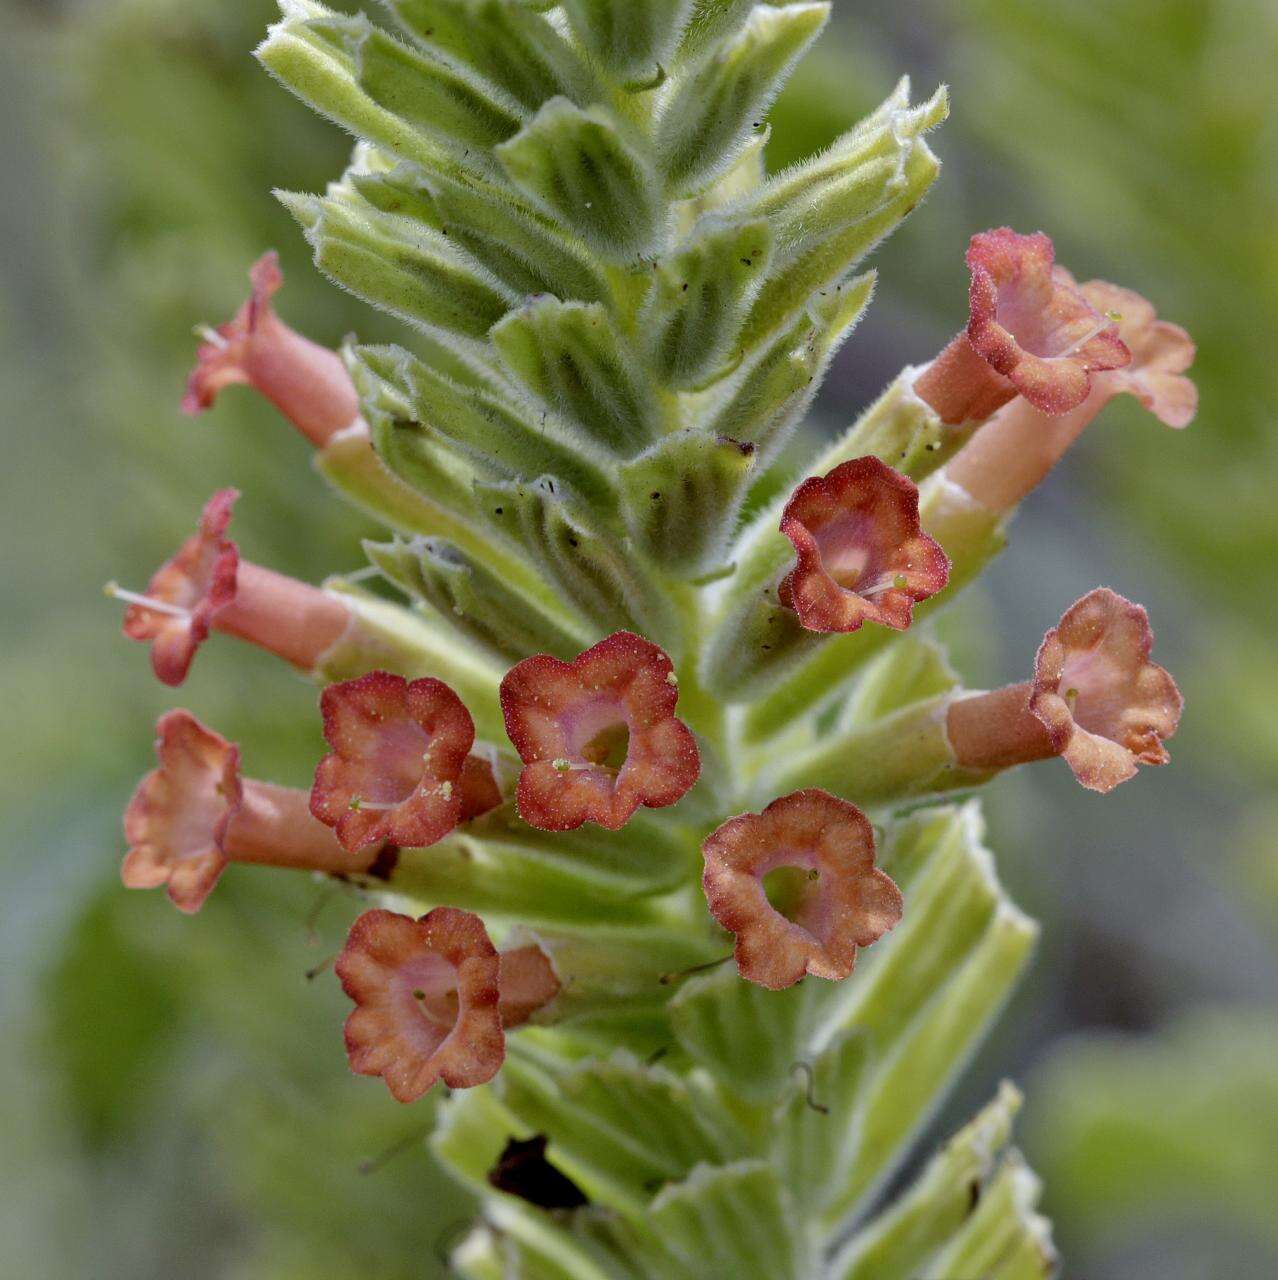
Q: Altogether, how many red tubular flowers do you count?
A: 11